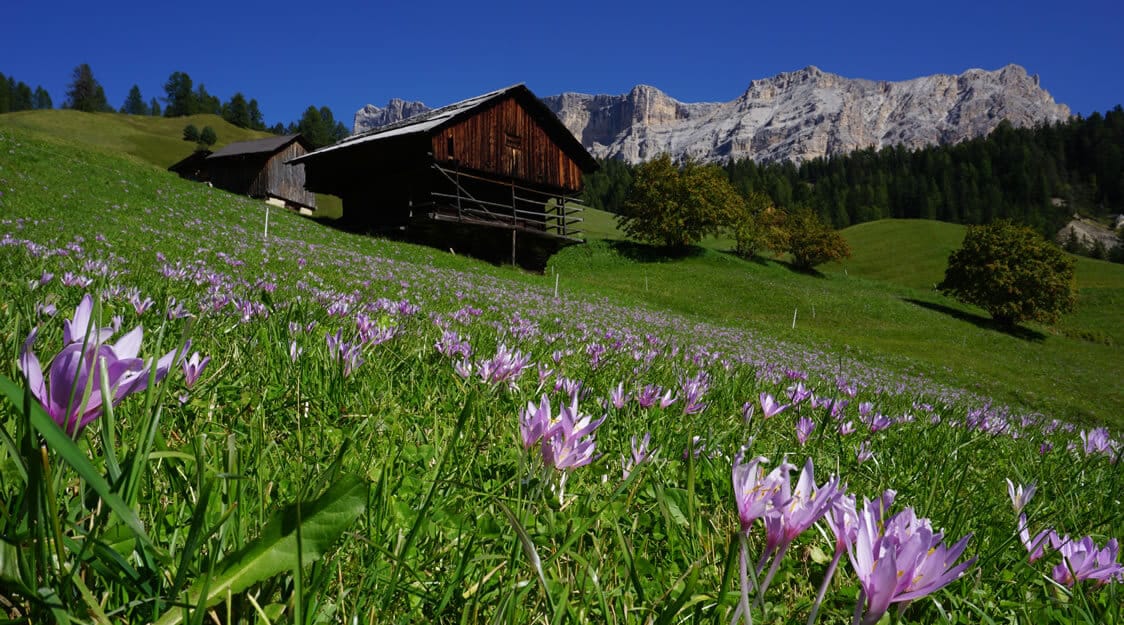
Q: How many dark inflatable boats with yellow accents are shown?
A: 0